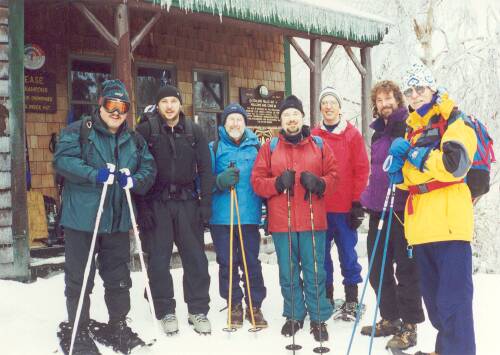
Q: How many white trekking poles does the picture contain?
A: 2